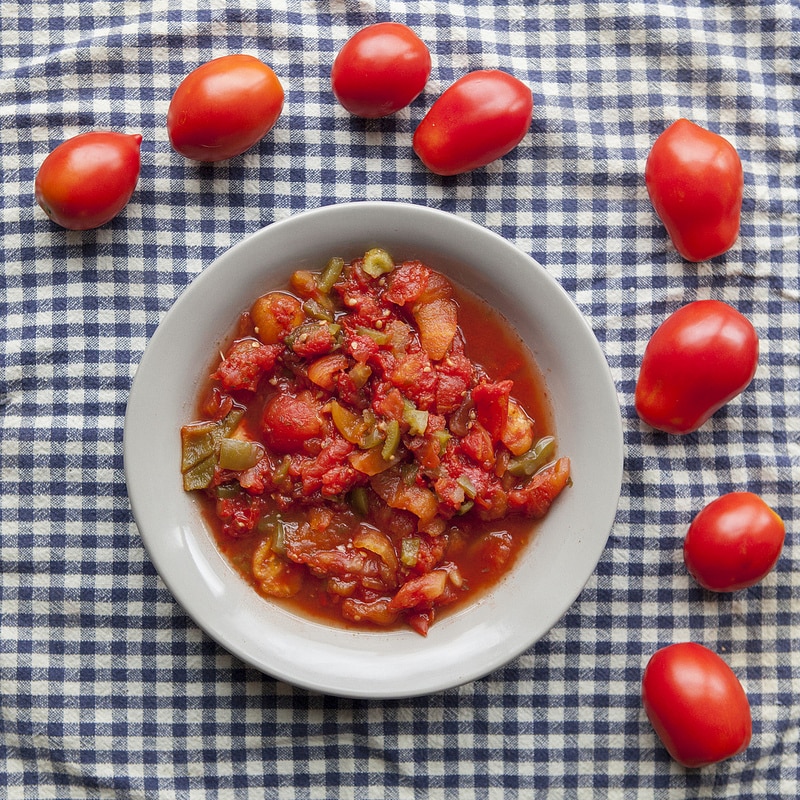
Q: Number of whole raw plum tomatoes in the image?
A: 8